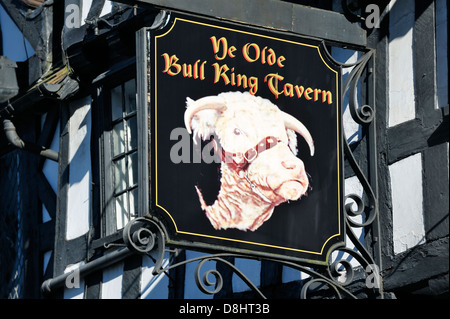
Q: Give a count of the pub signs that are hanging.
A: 1